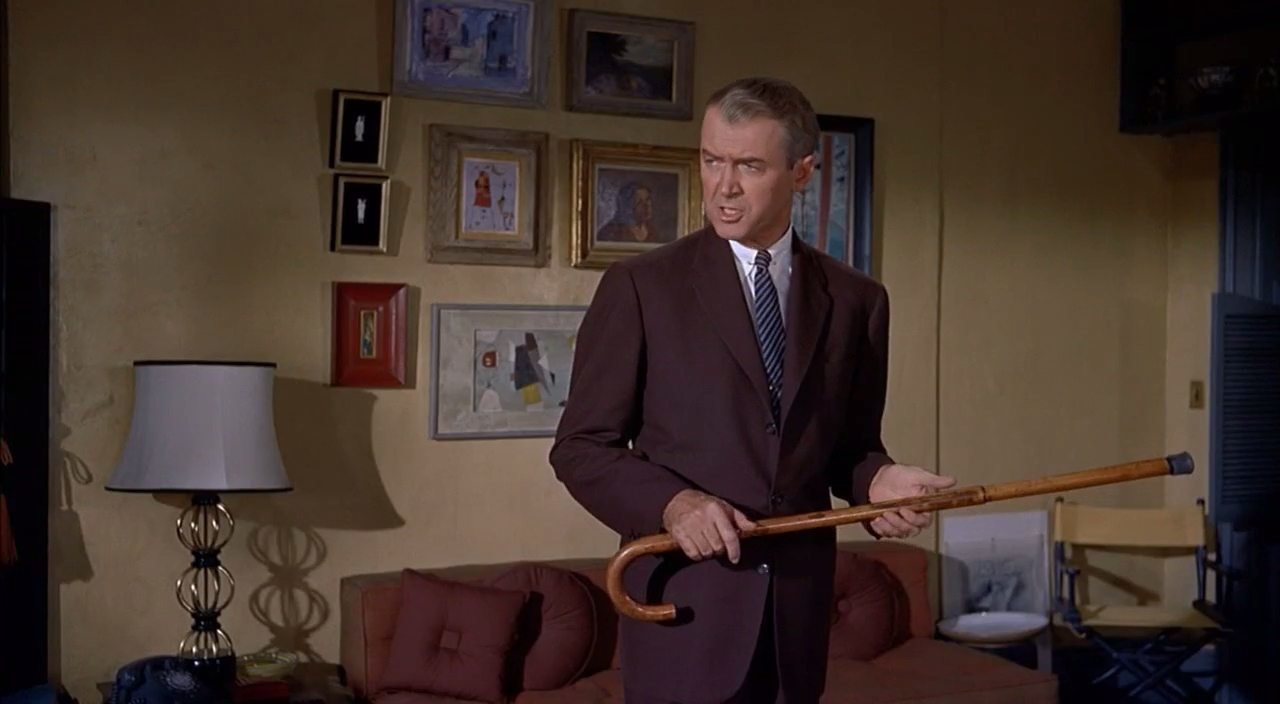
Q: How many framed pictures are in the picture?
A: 9